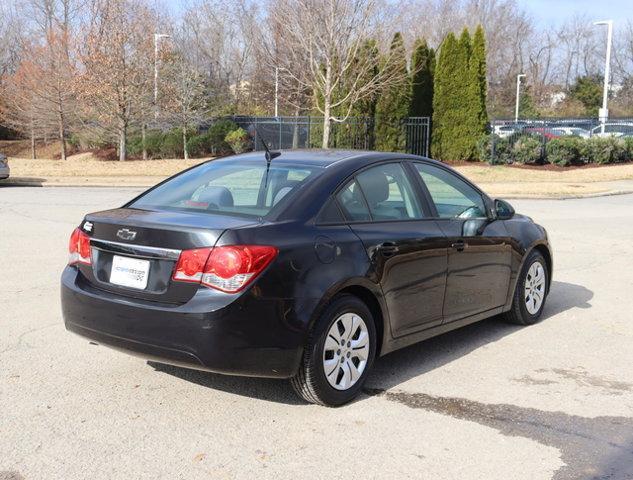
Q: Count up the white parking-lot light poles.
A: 4